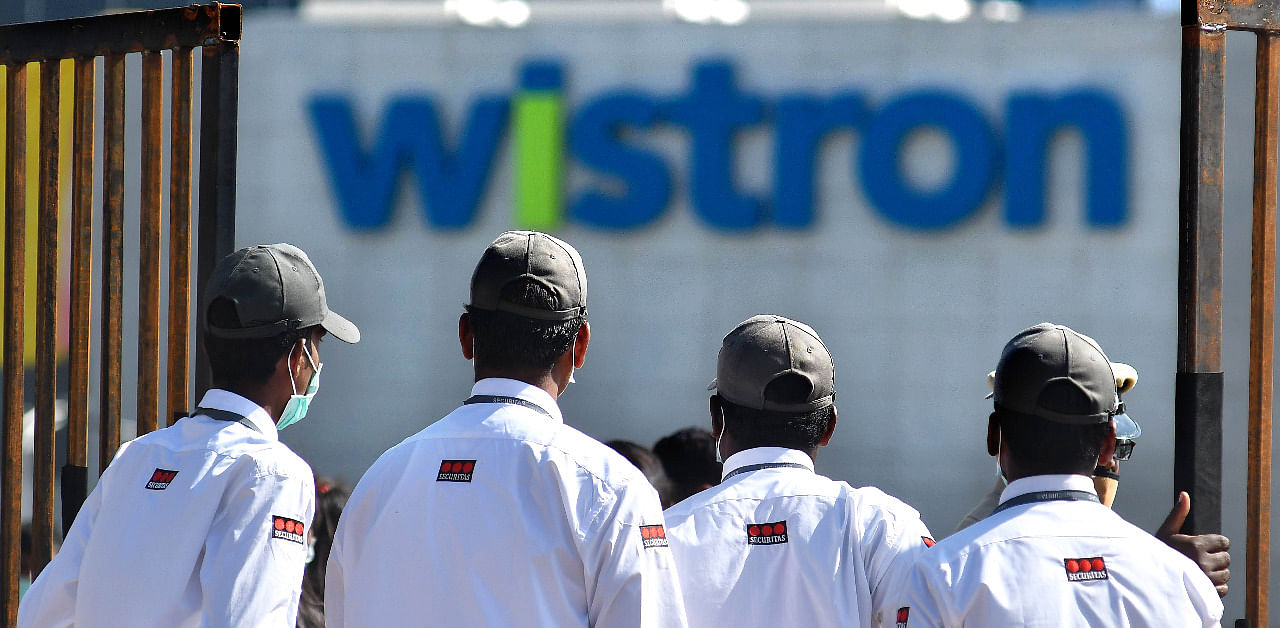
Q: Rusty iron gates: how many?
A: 2